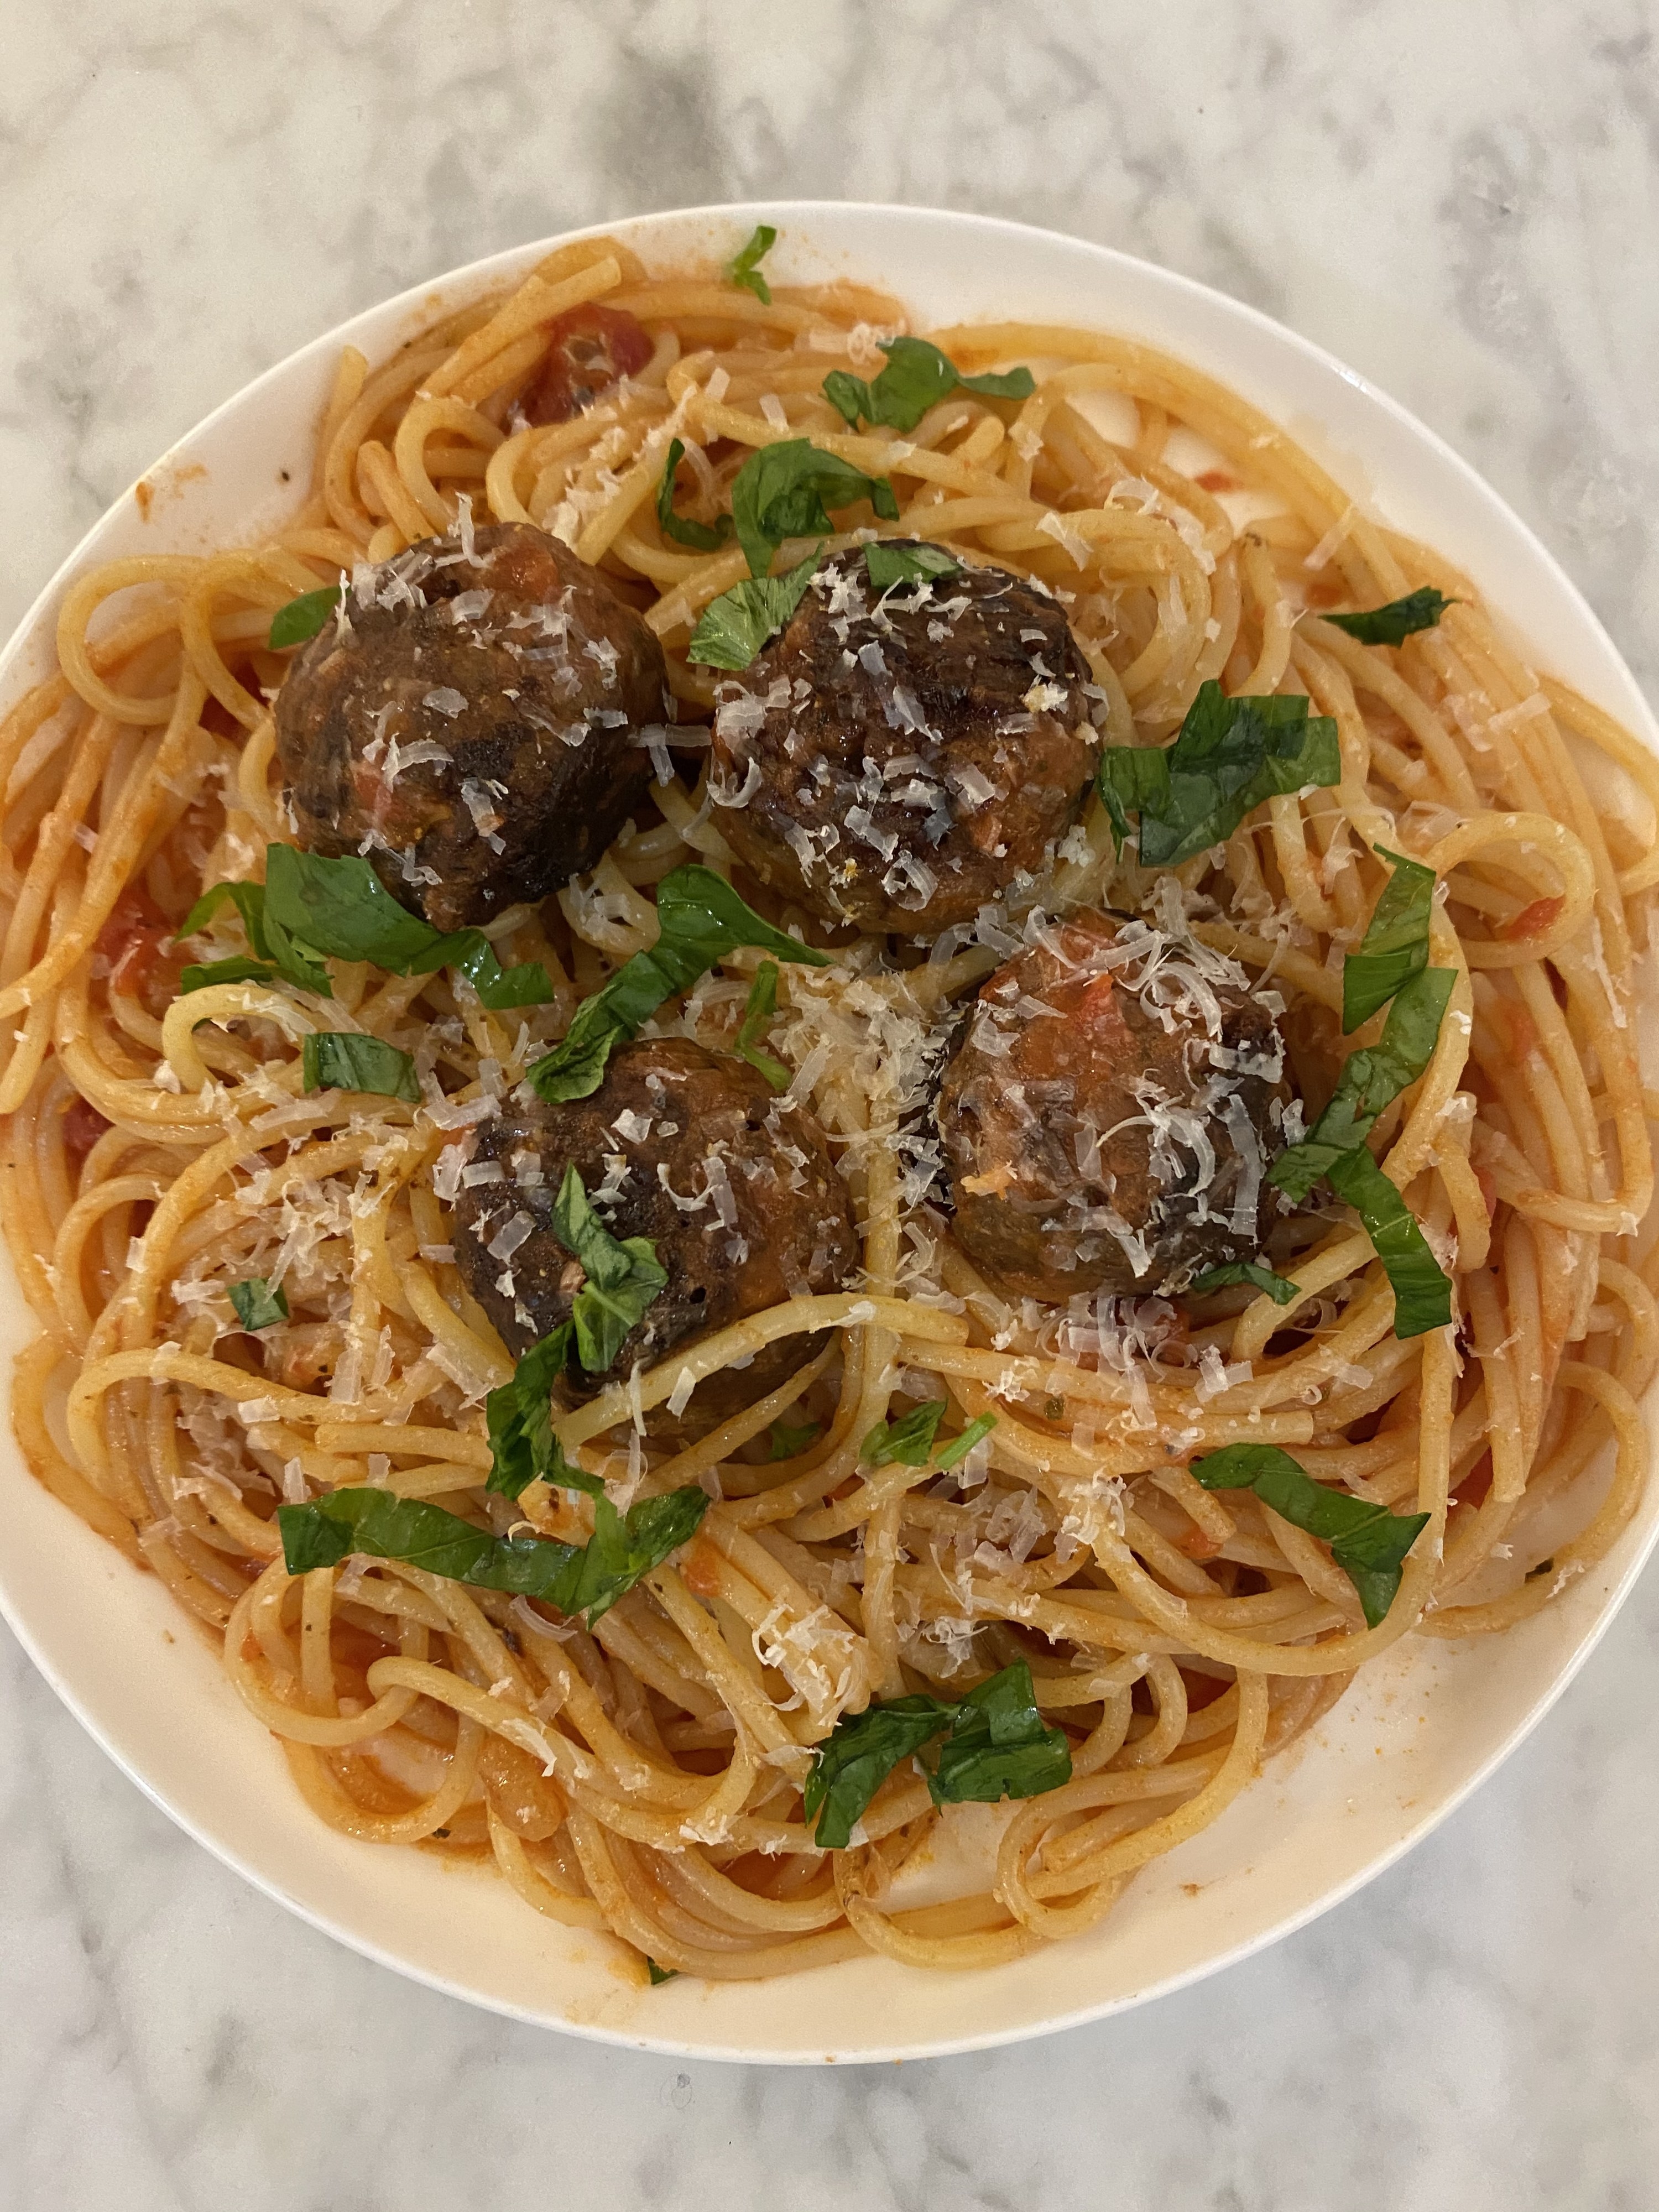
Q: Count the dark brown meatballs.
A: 4